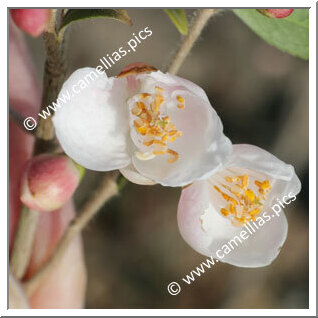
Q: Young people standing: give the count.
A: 0